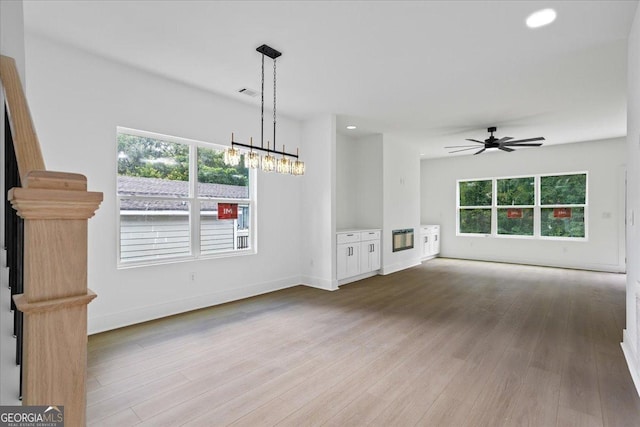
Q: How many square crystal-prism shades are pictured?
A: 5